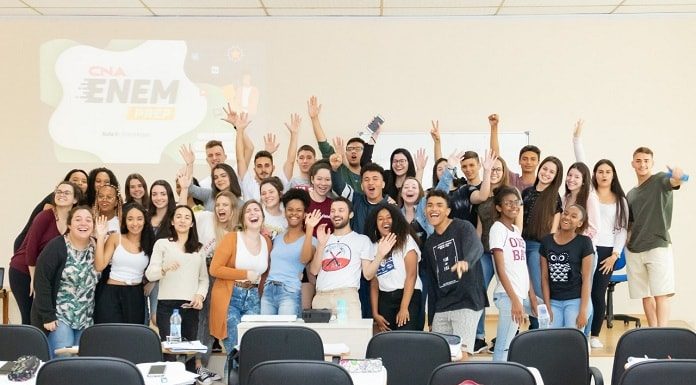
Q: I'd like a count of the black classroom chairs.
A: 10